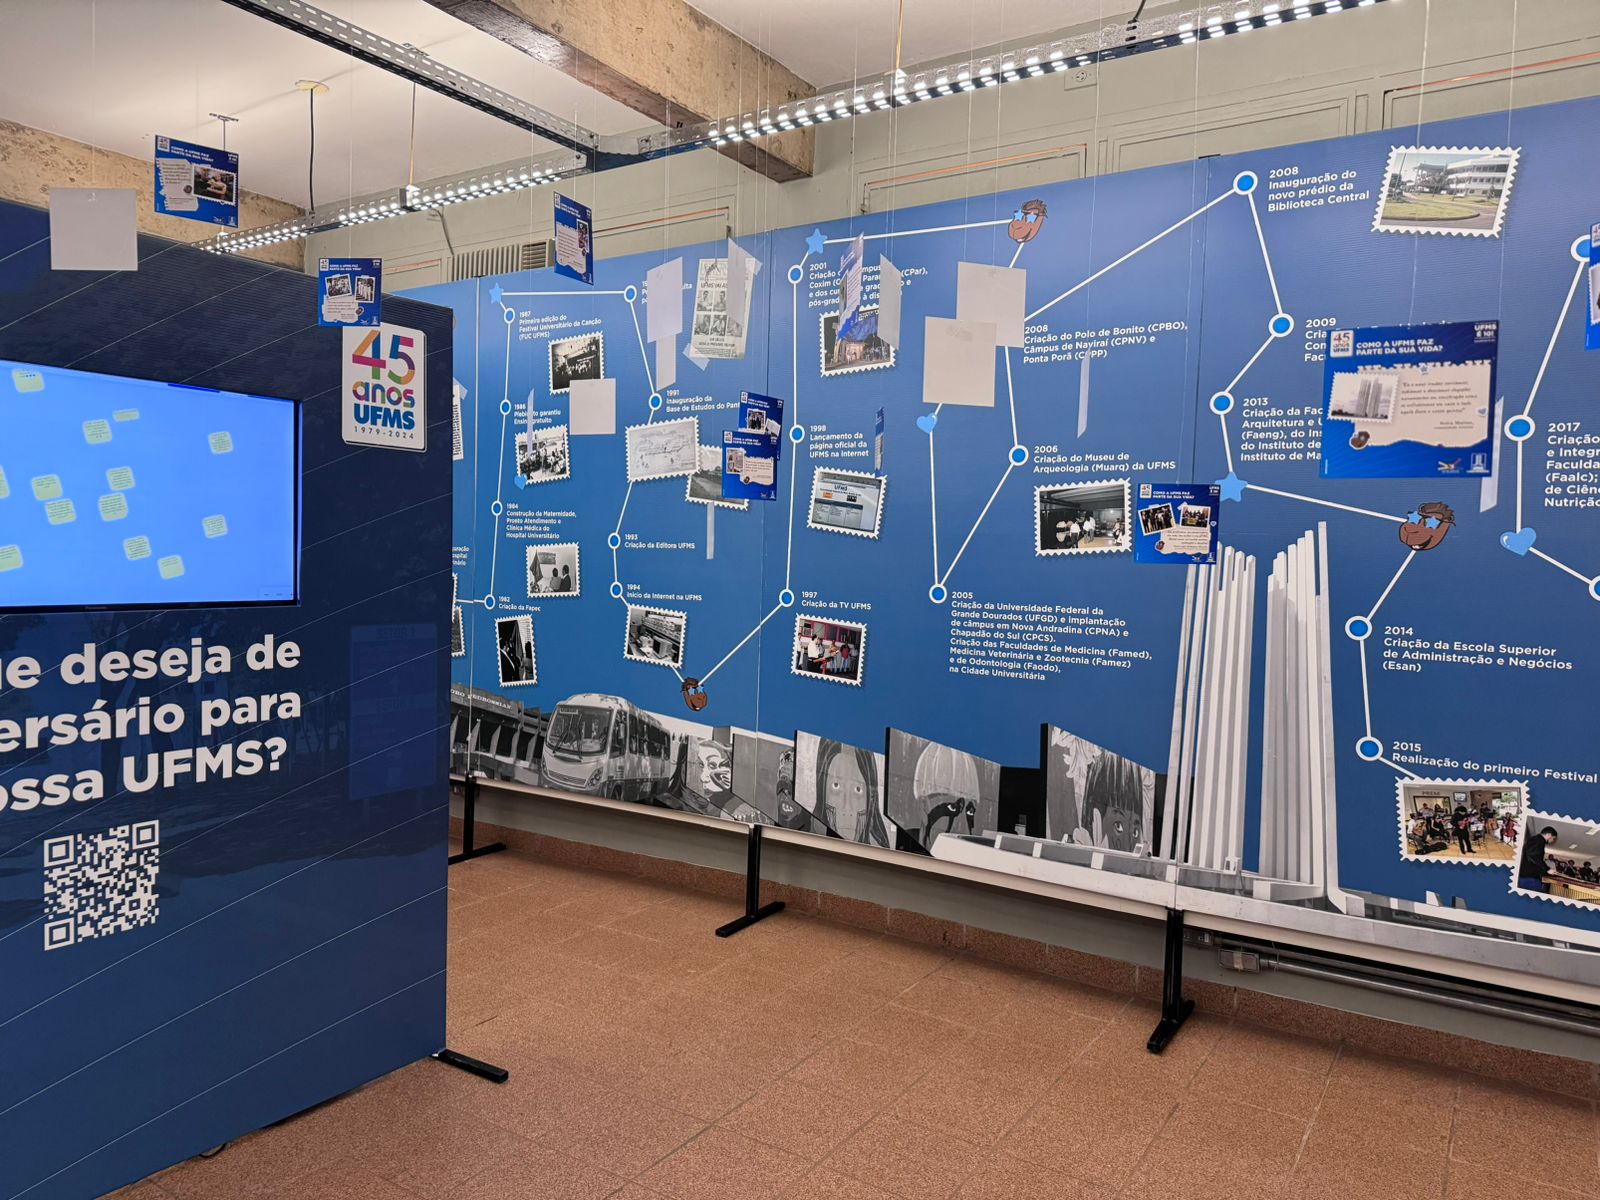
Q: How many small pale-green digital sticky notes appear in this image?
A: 13